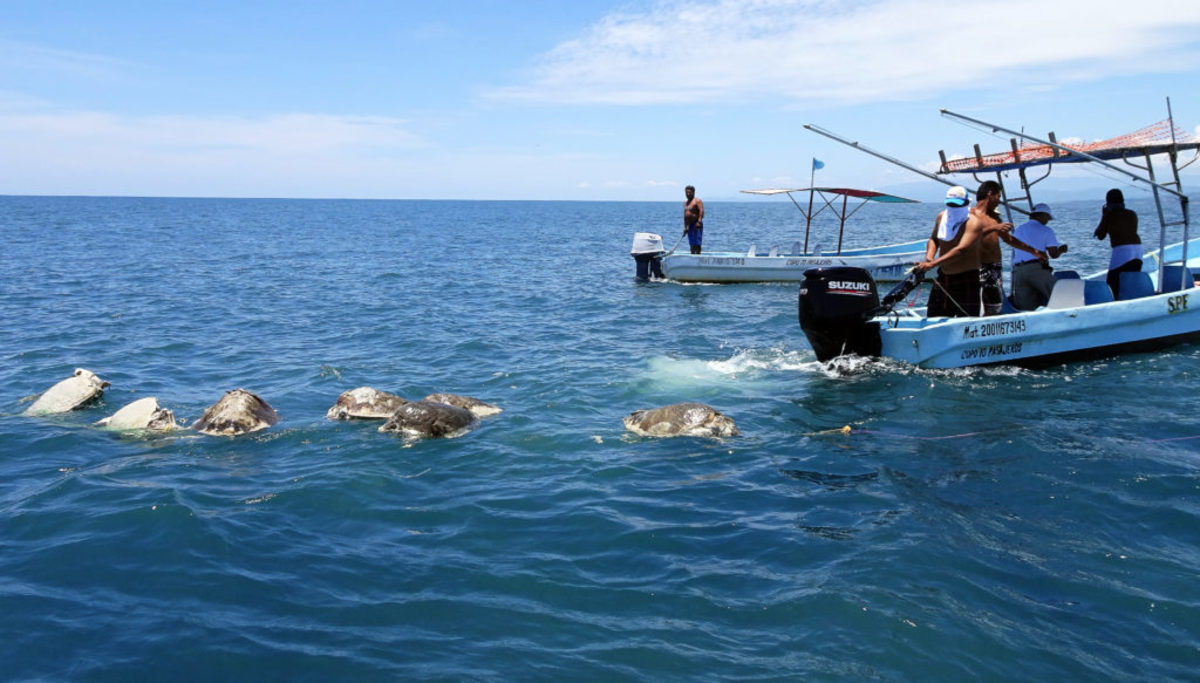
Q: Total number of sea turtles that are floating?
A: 7